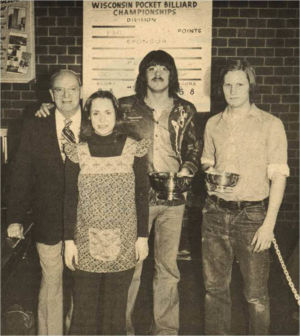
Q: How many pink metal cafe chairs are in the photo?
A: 0